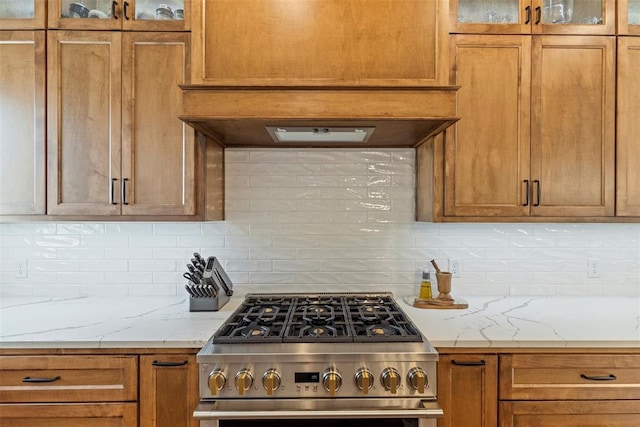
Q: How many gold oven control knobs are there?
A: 7